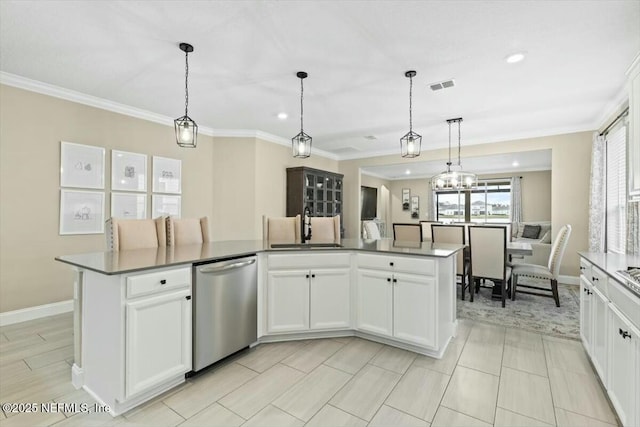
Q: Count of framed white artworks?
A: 6